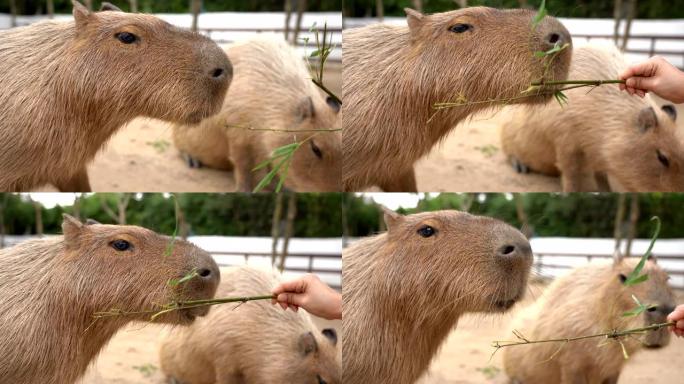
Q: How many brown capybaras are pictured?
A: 8